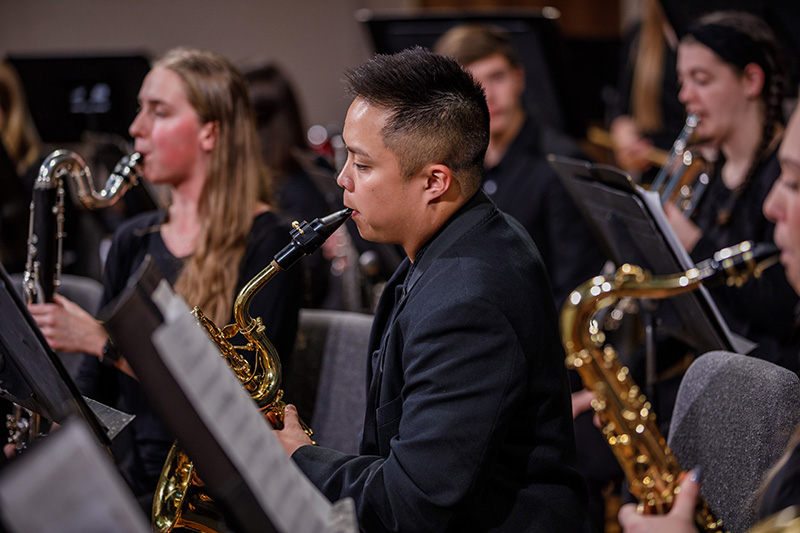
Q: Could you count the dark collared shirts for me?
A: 2